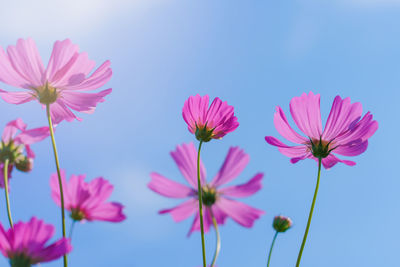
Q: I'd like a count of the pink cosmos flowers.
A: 7